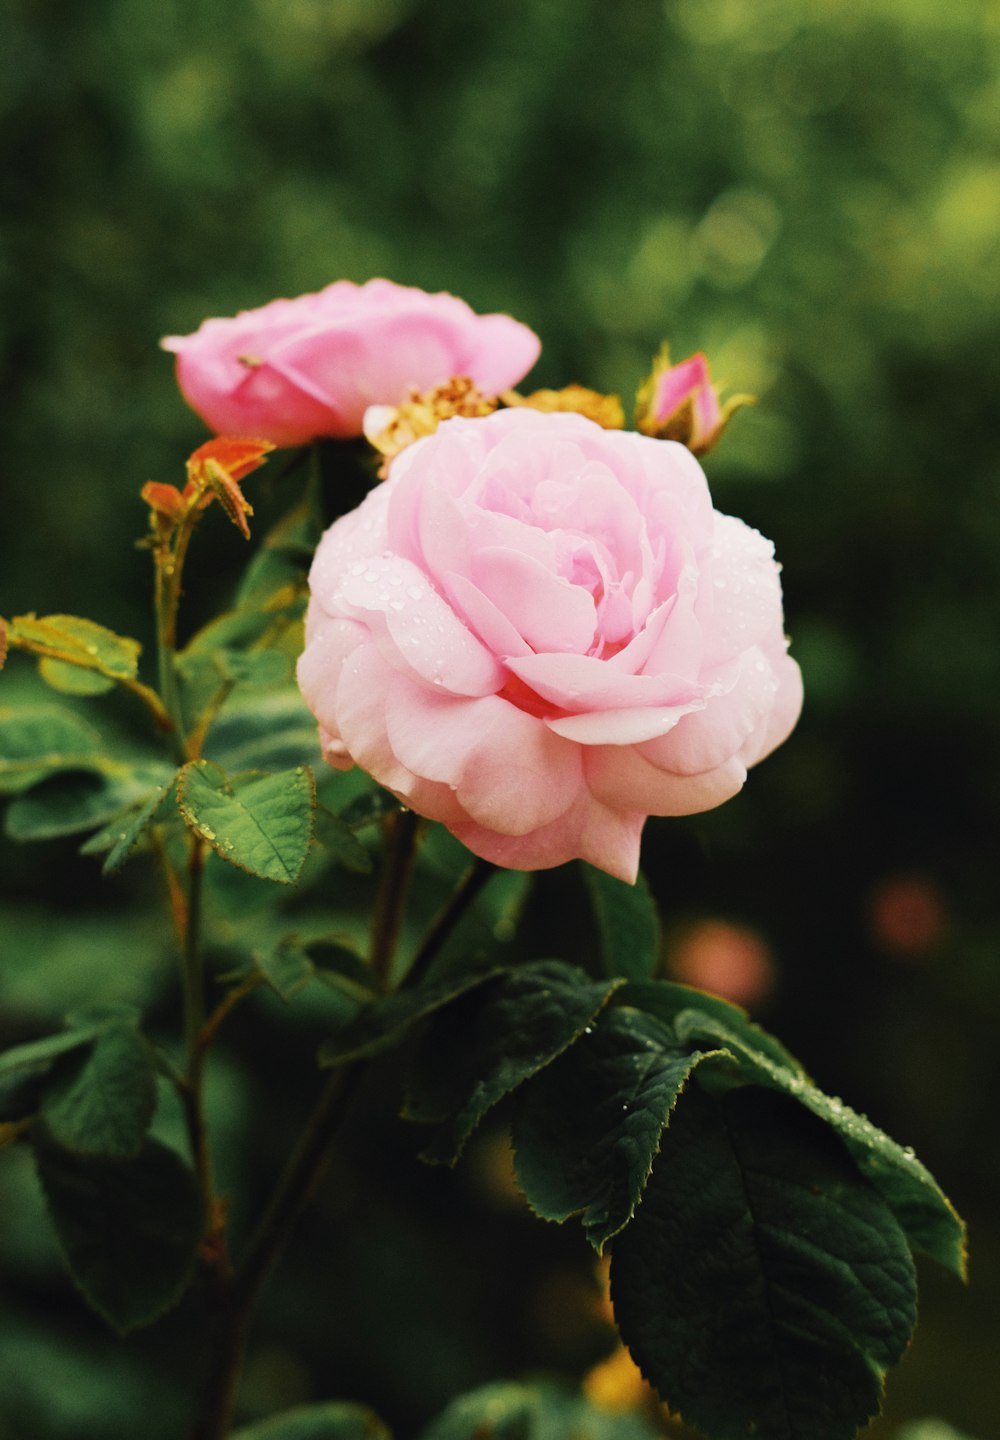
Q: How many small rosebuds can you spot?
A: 1